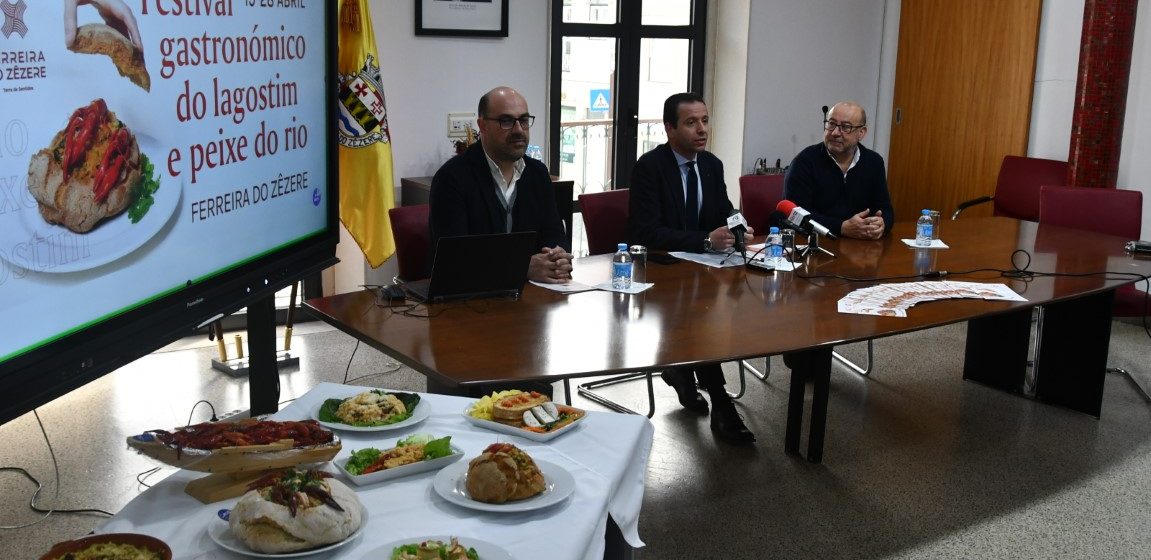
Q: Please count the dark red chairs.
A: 5